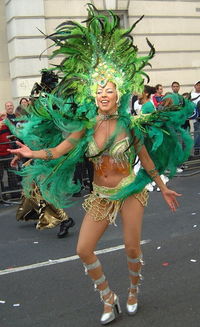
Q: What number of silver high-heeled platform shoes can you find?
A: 2